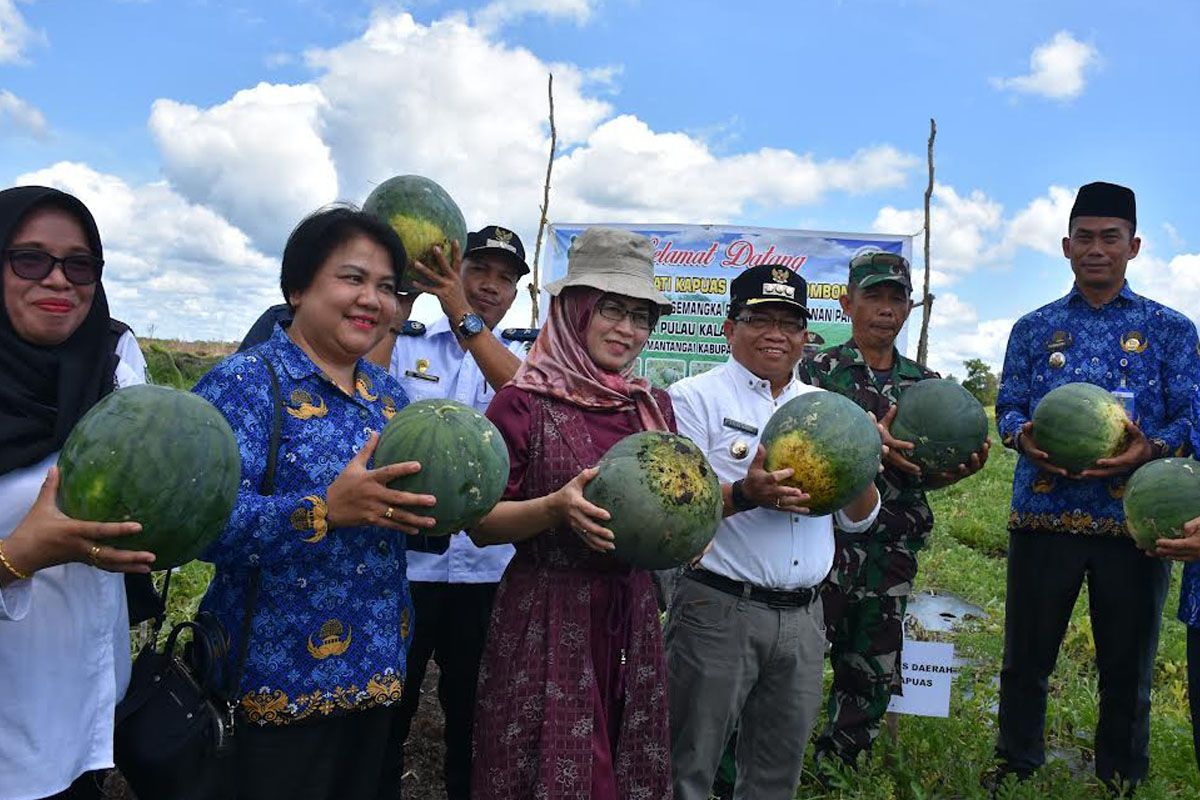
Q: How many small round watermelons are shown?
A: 8